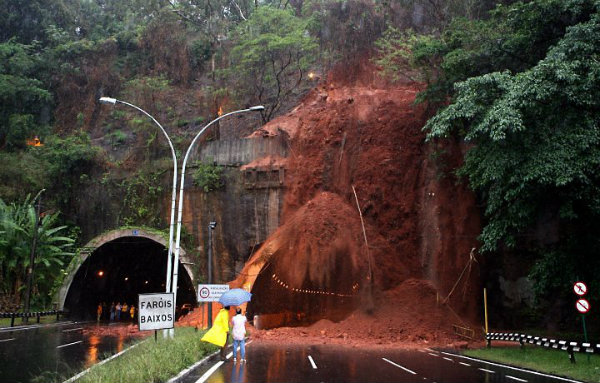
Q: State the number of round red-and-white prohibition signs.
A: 2